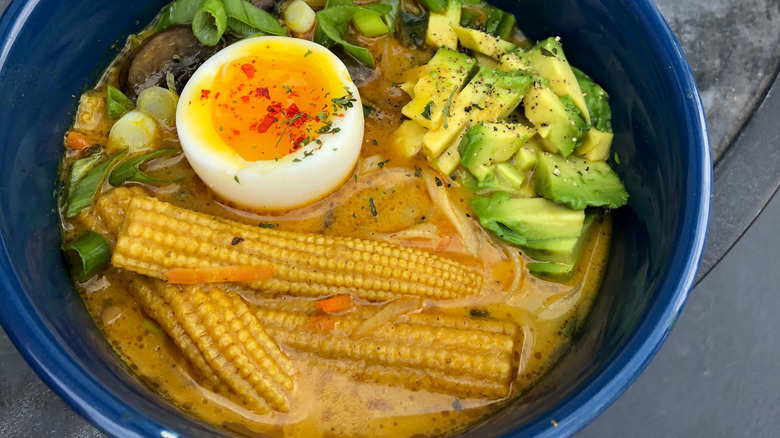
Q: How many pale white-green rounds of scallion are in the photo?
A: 3